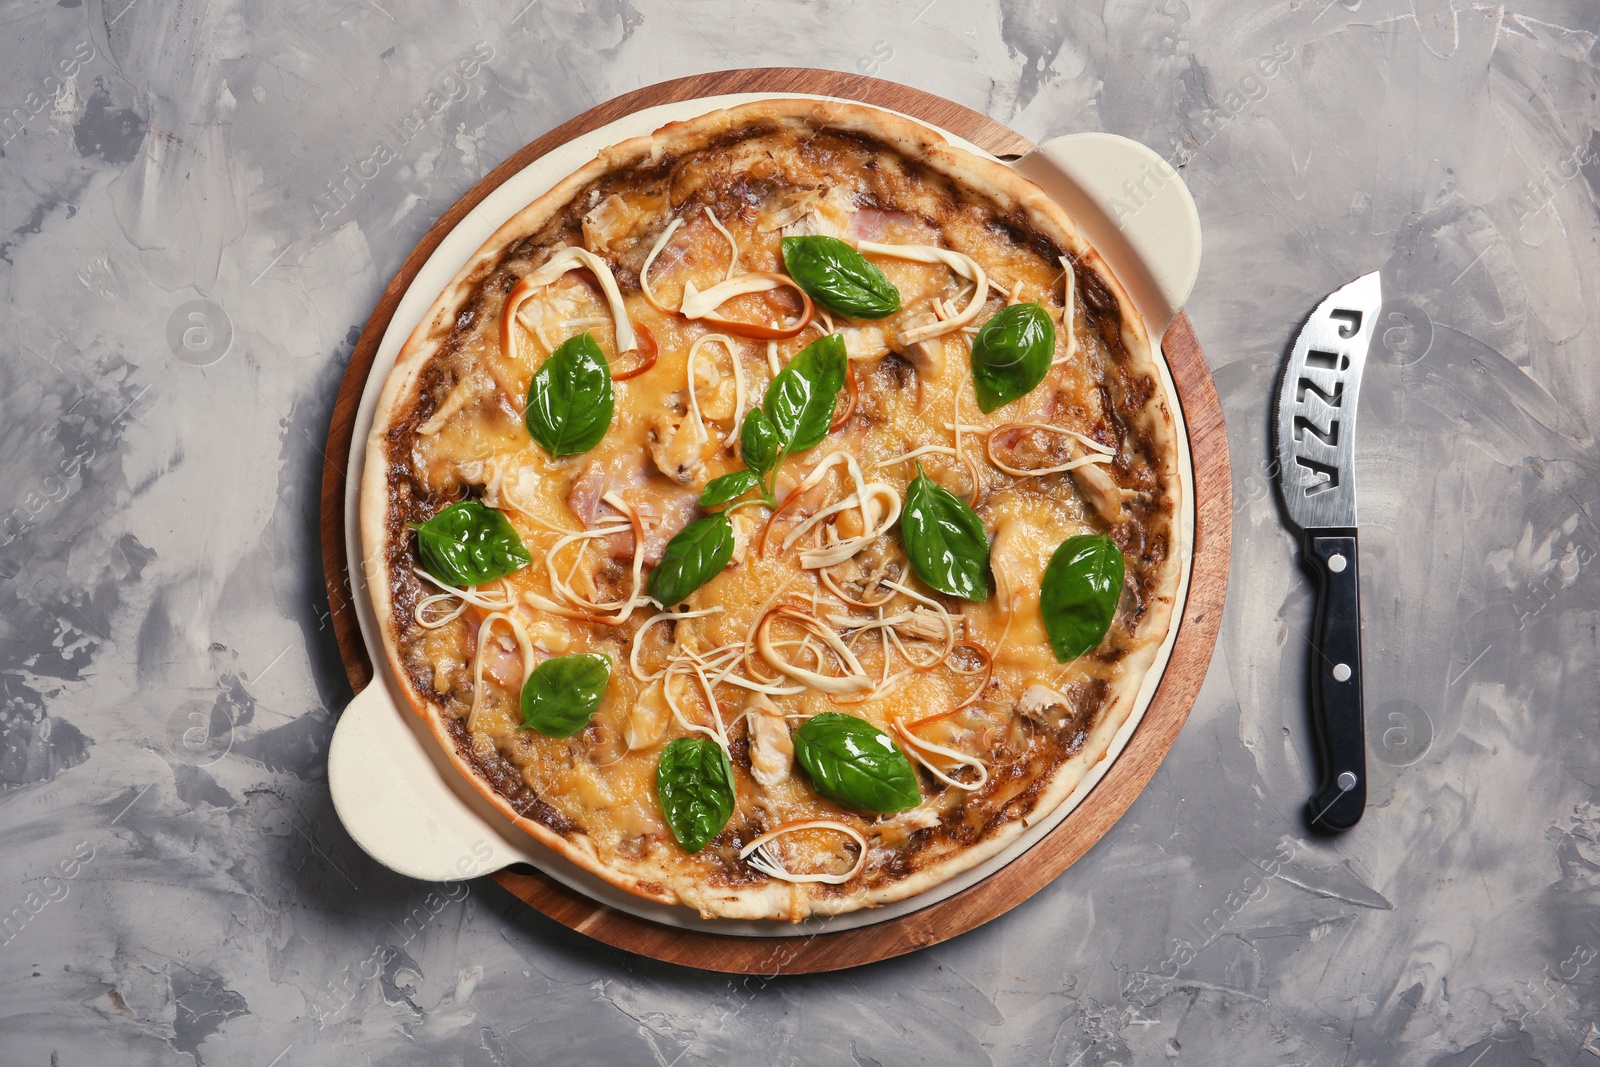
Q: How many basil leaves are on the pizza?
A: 13